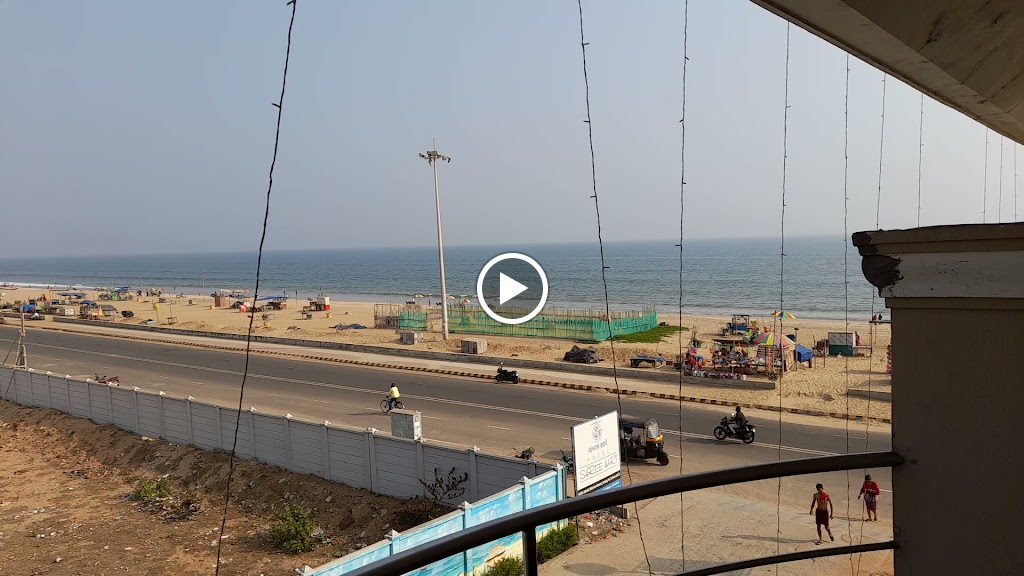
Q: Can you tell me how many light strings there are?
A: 10